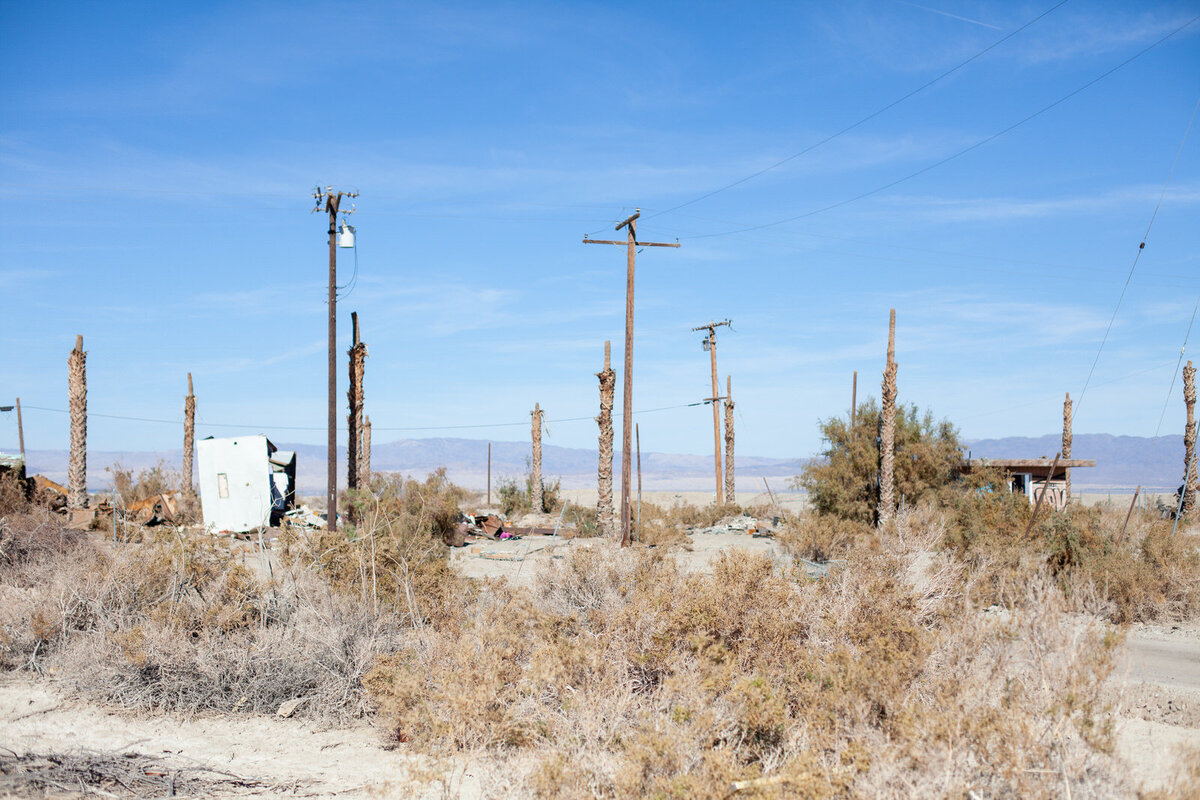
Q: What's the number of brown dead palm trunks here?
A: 10